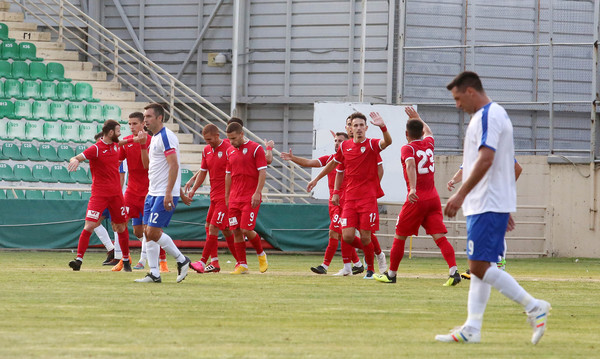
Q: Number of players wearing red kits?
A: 9